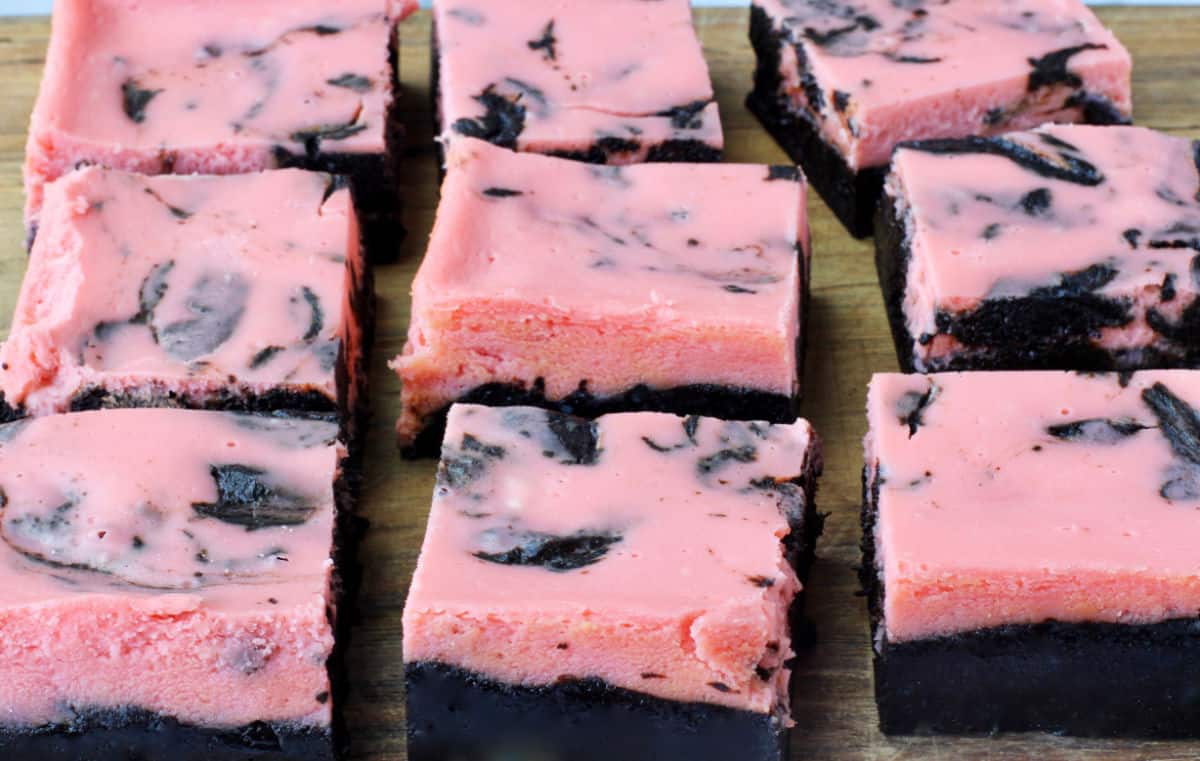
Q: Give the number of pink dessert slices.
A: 9